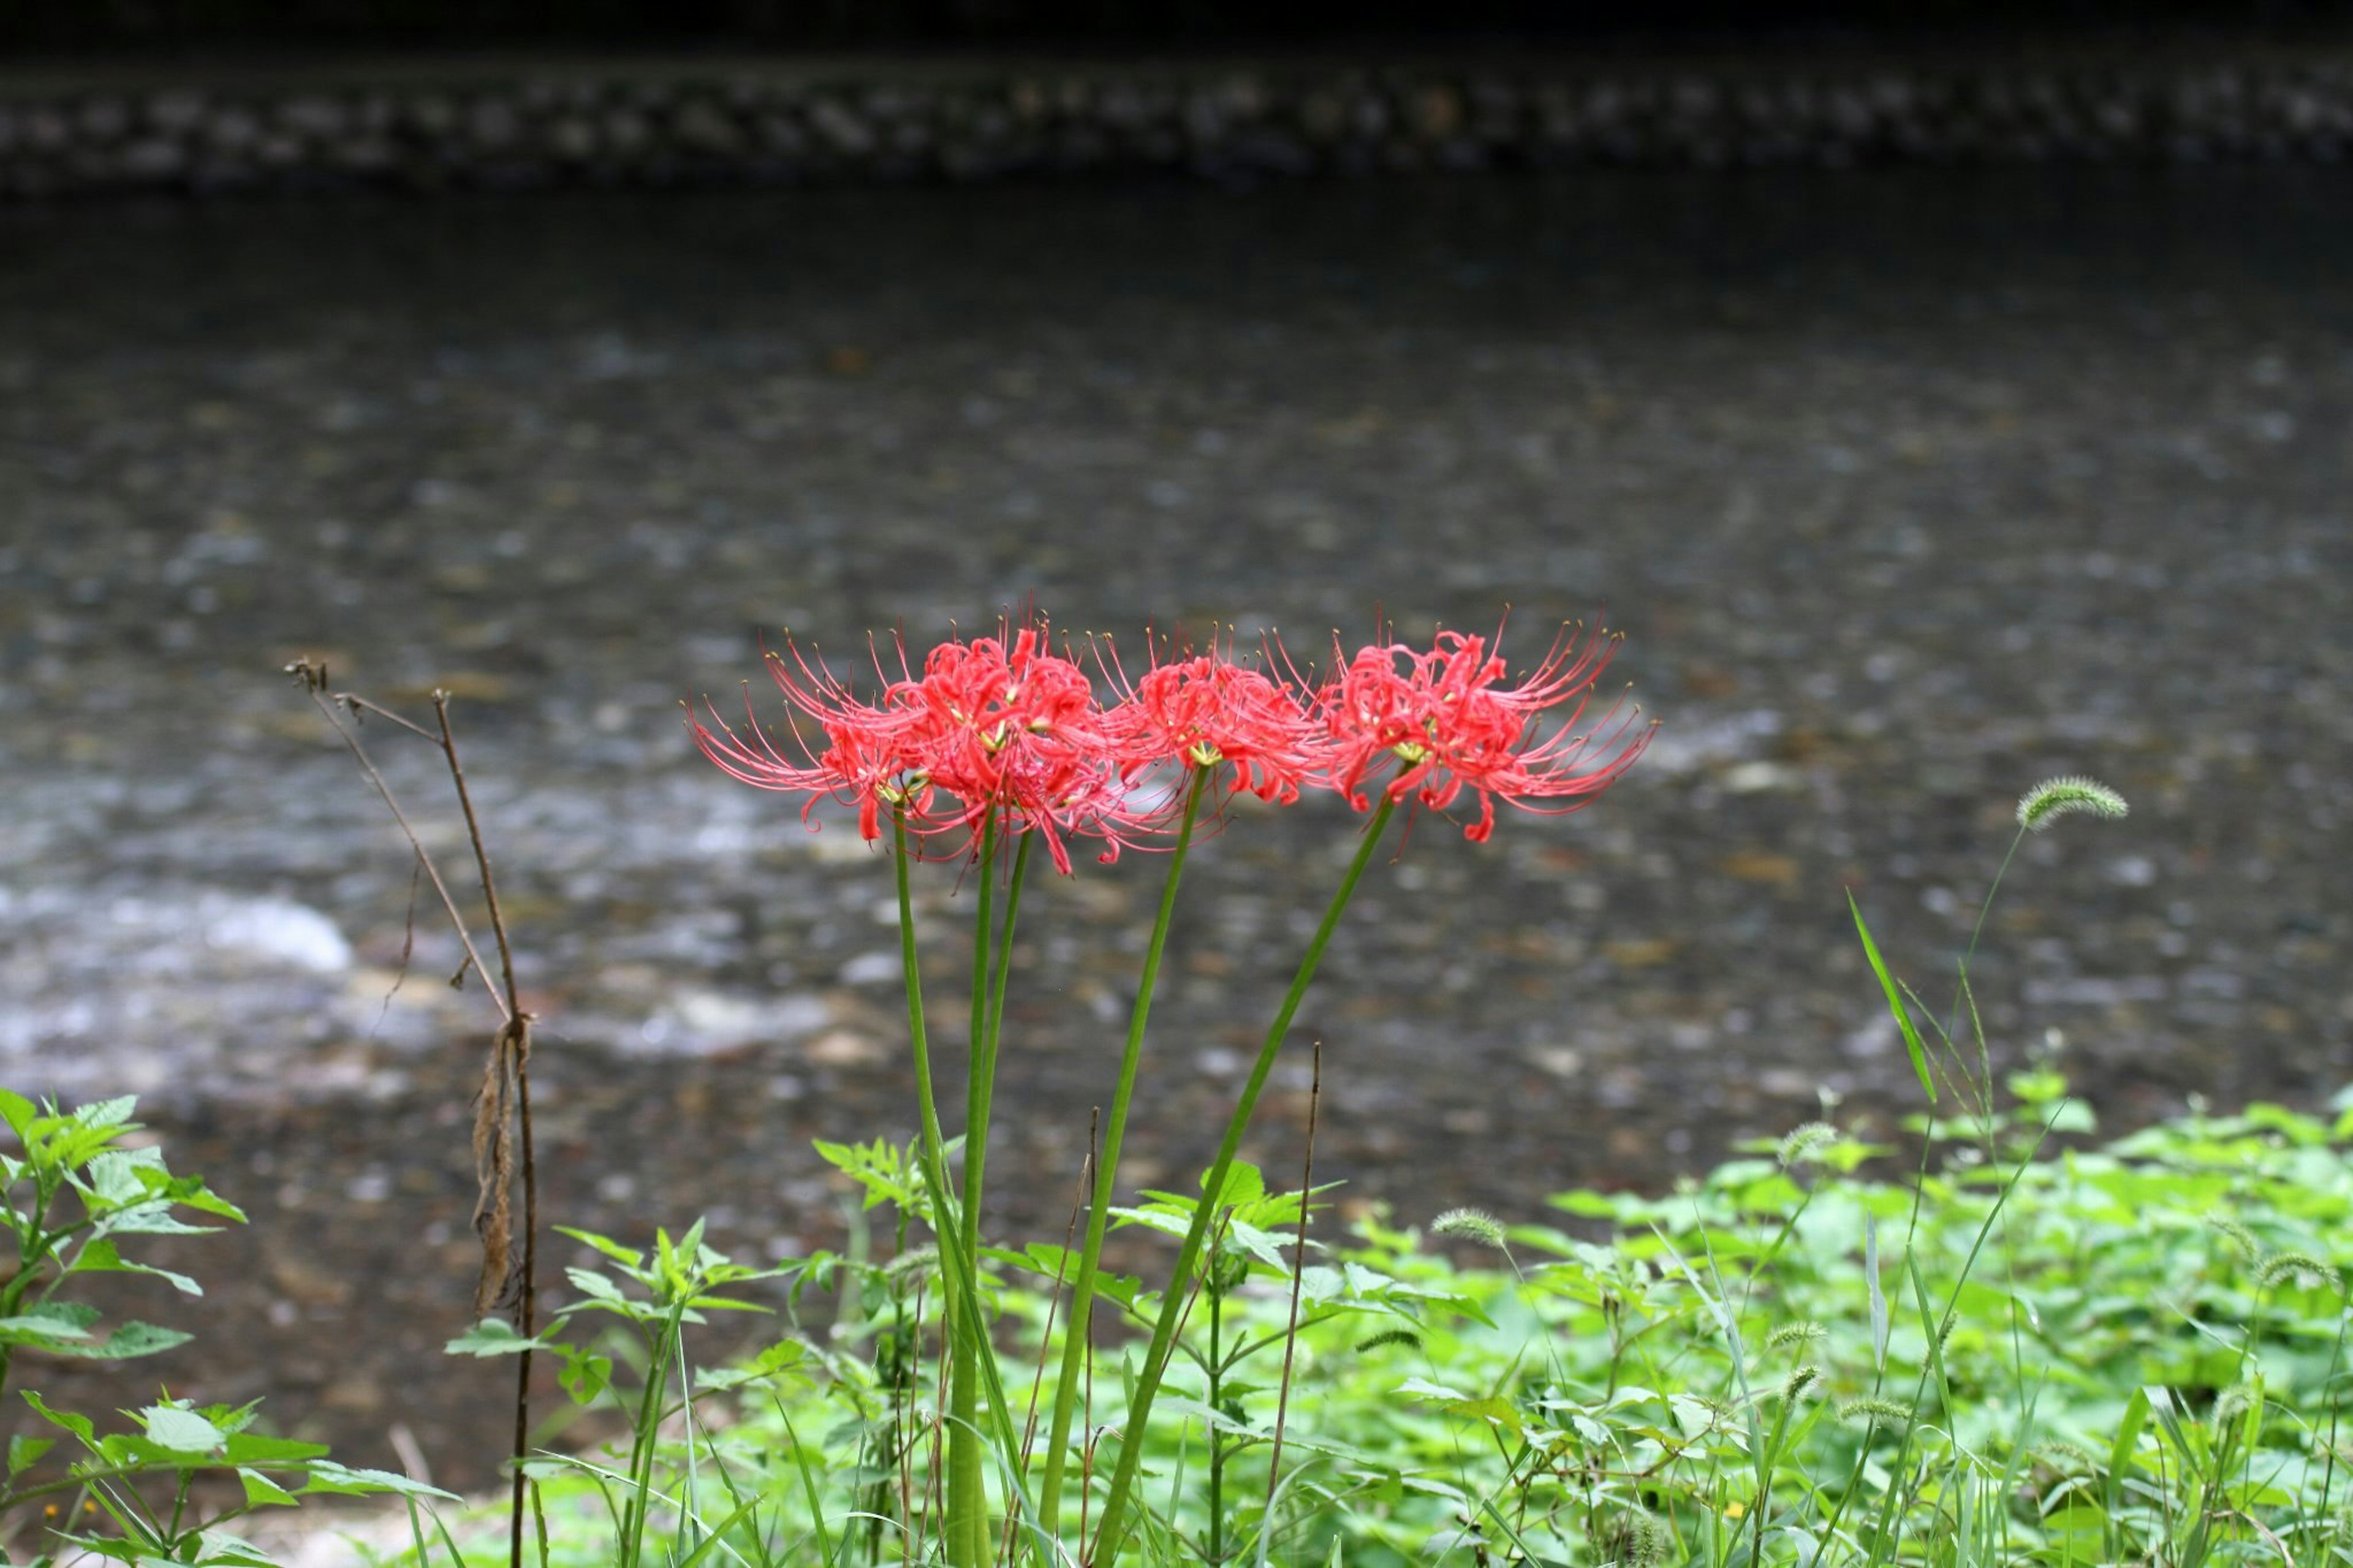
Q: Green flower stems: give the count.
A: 5